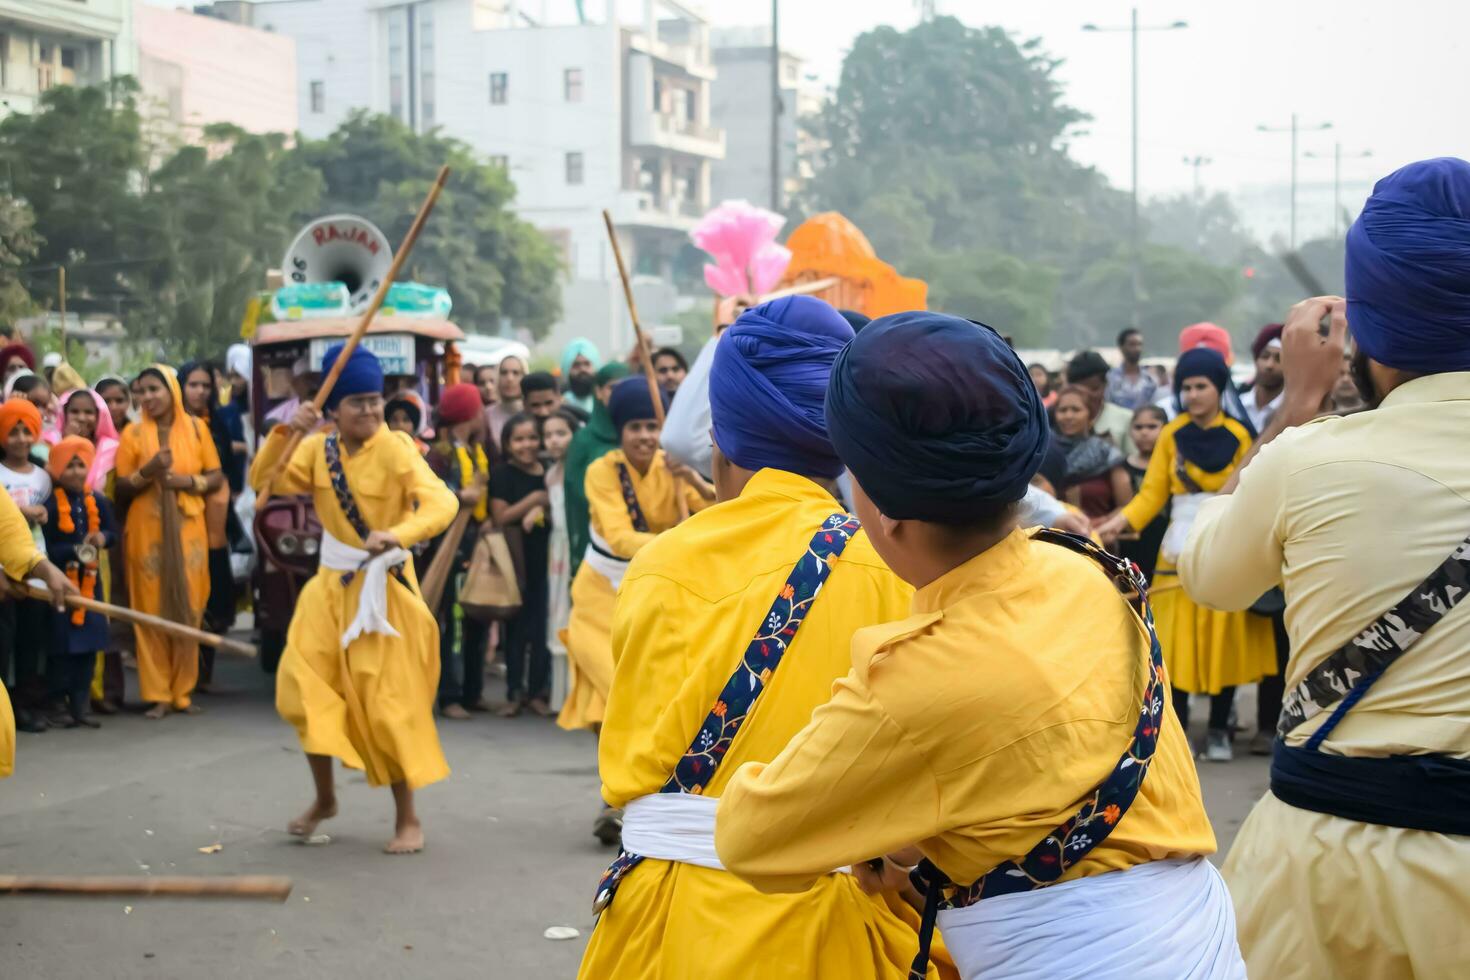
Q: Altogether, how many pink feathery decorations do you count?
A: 1